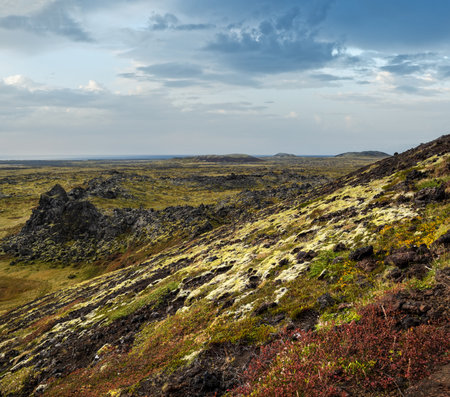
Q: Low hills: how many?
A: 3